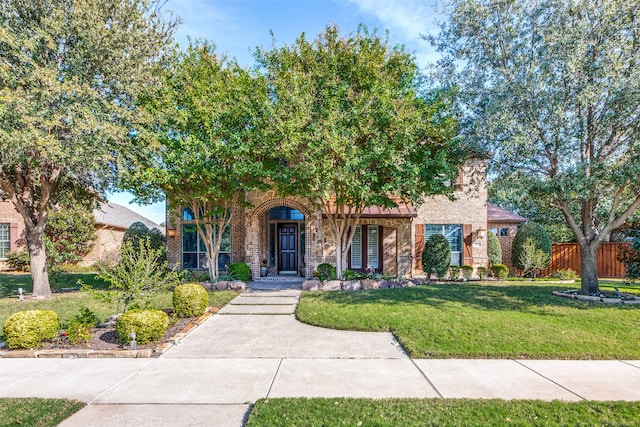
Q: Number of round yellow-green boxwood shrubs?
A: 3